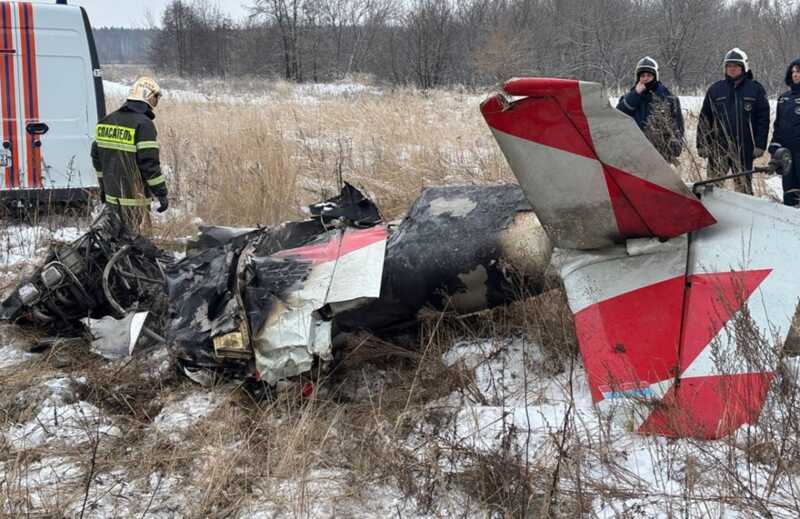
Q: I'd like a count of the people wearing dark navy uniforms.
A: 3